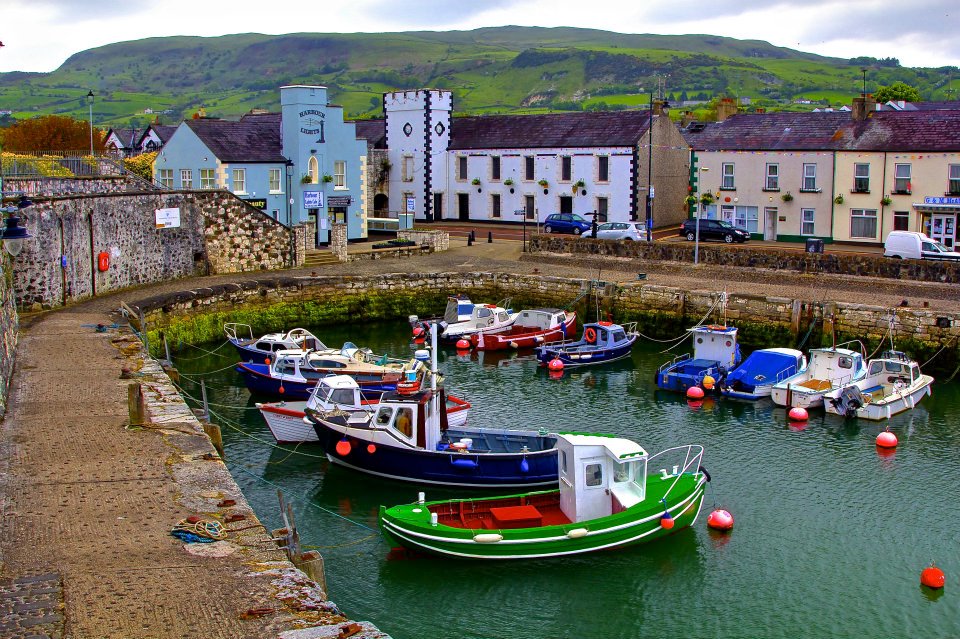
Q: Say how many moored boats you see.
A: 14